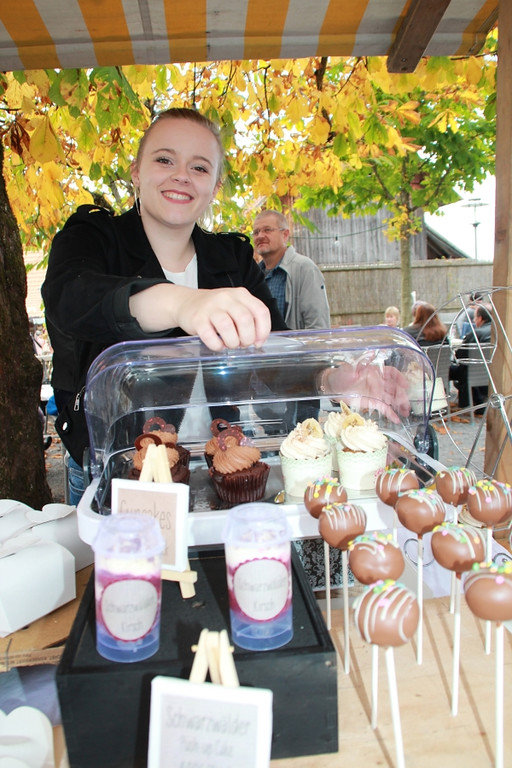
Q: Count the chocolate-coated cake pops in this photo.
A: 10